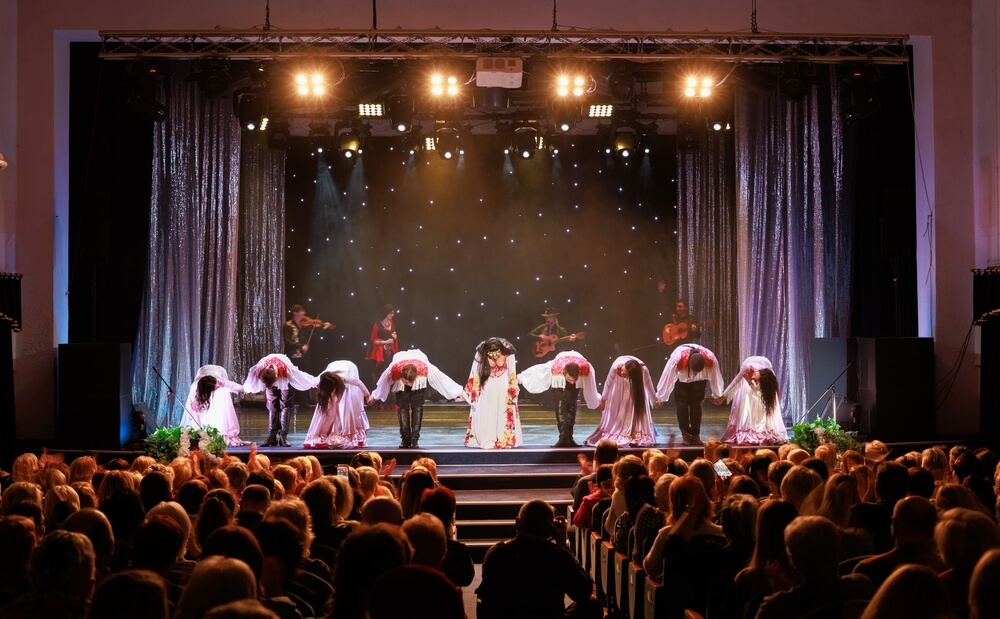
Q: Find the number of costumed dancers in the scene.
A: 9